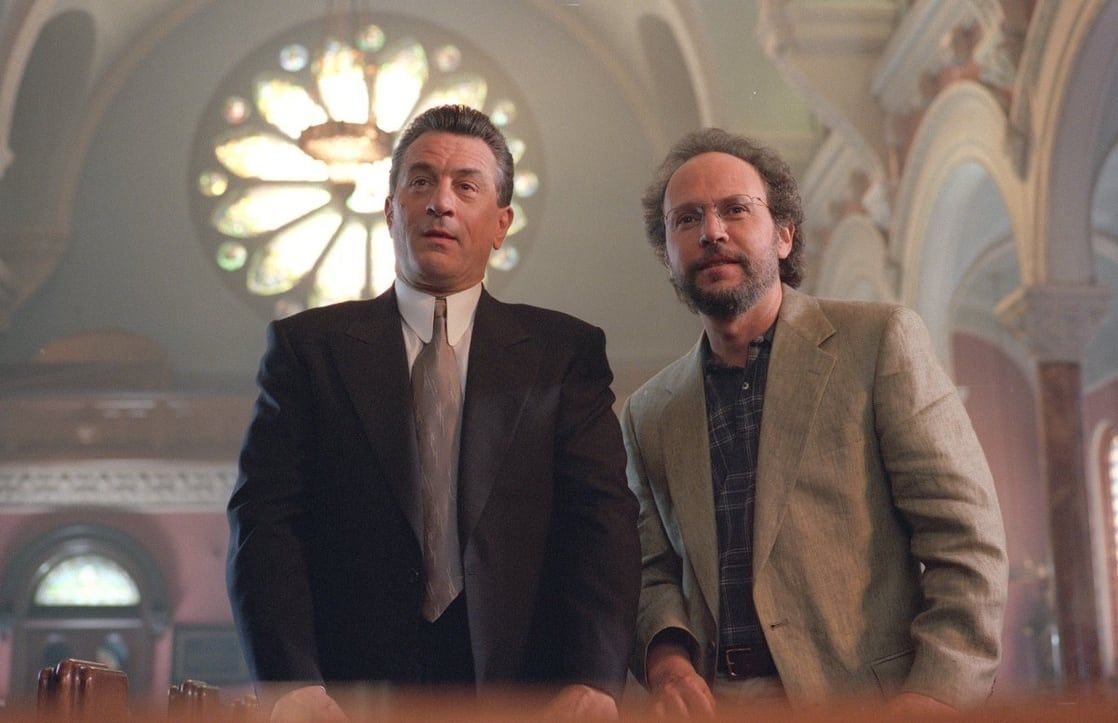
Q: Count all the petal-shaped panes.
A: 12